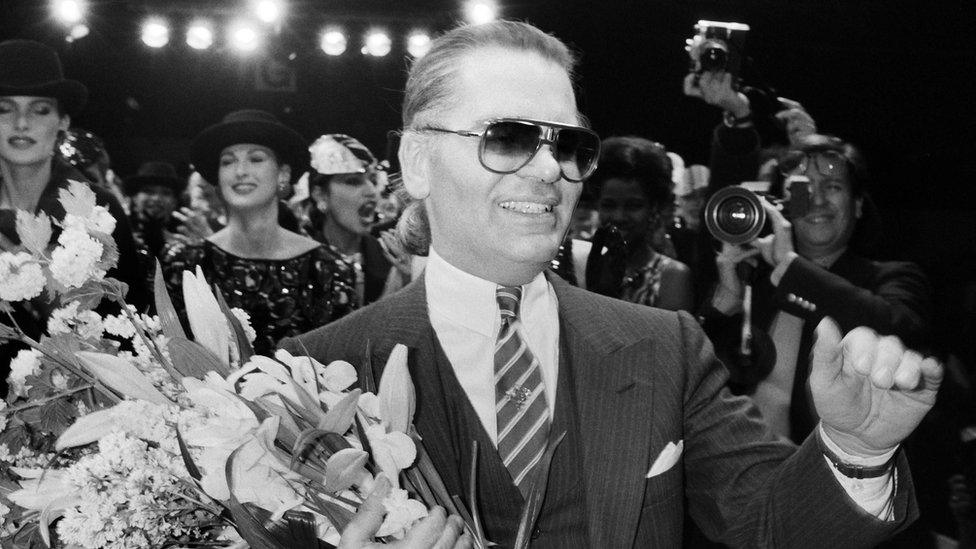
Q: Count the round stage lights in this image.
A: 9